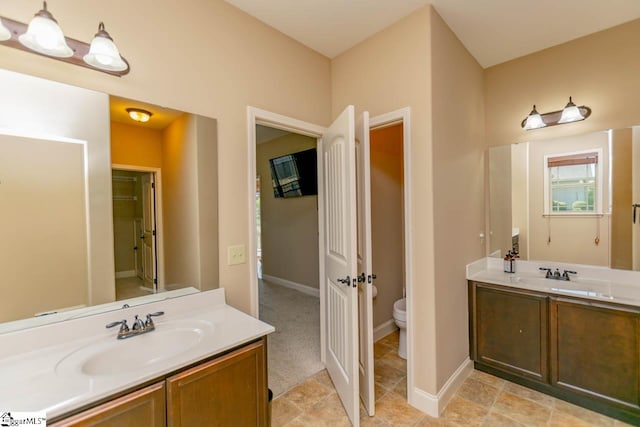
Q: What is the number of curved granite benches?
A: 0